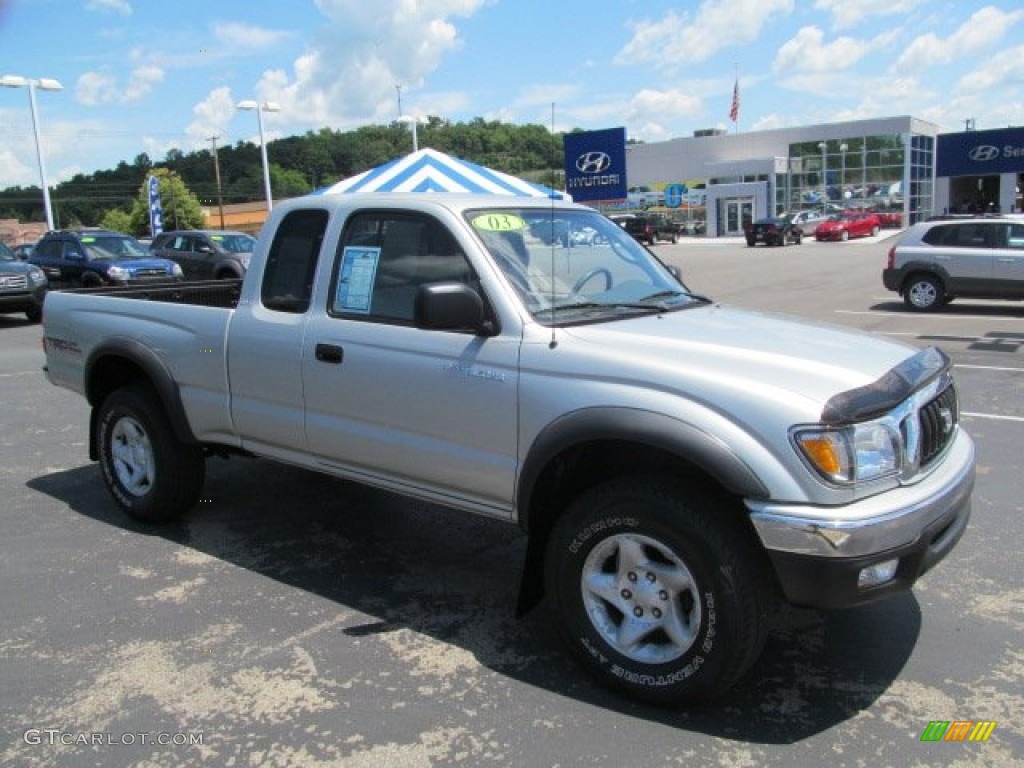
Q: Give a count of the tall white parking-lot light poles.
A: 3